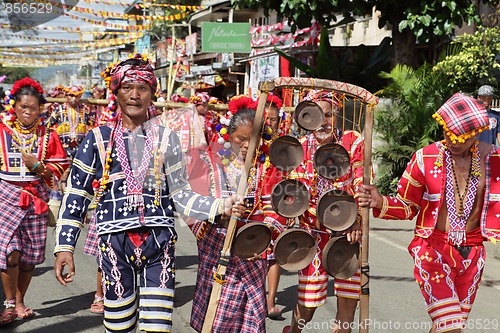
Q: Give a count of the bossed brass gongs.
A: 8